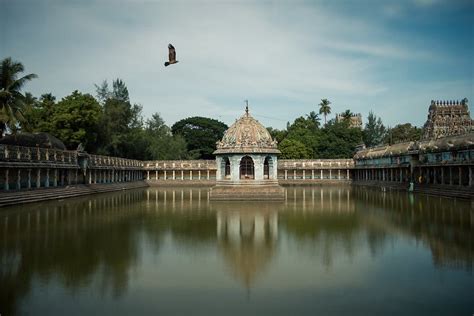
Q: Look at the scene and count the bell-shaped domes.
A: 1